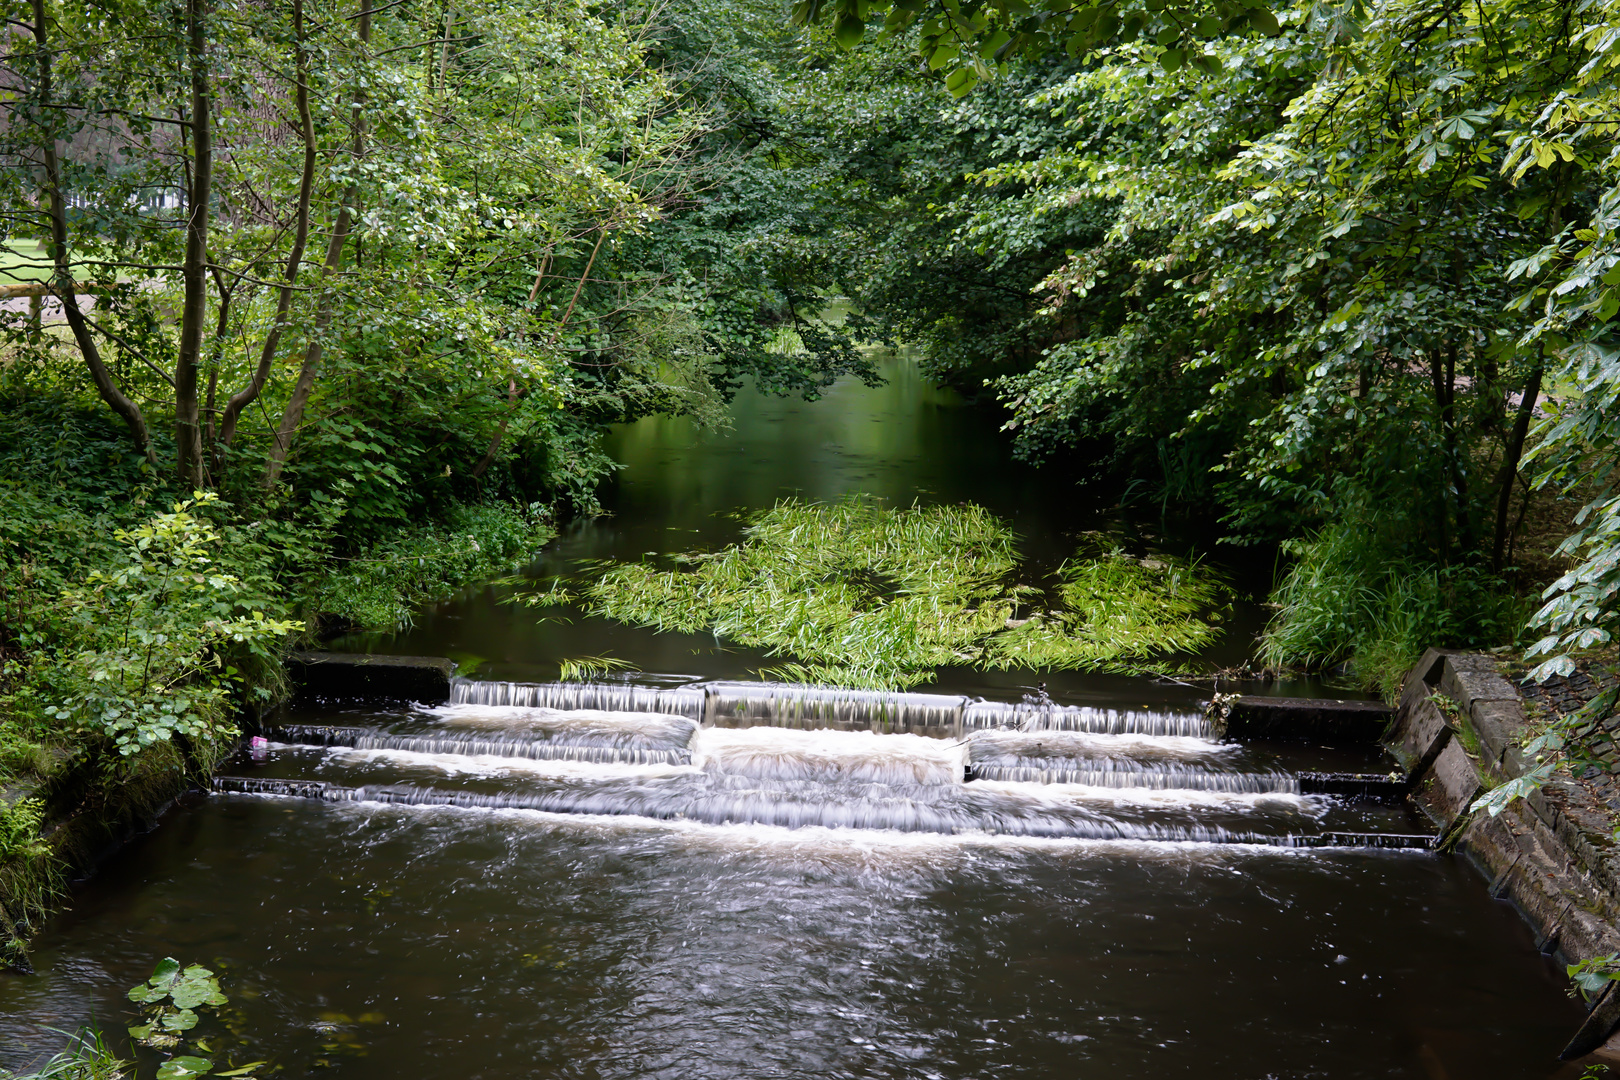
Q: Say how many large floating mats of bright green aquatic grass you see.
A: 2